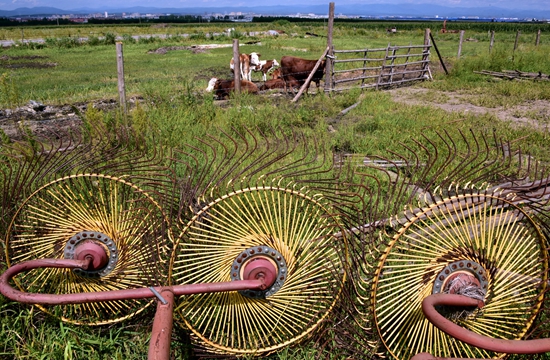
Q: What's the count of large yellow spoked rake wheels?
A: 3